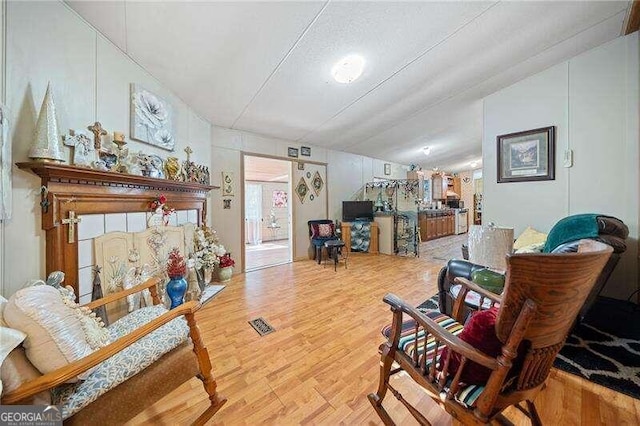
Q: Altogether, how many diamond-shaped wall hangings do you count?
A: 2